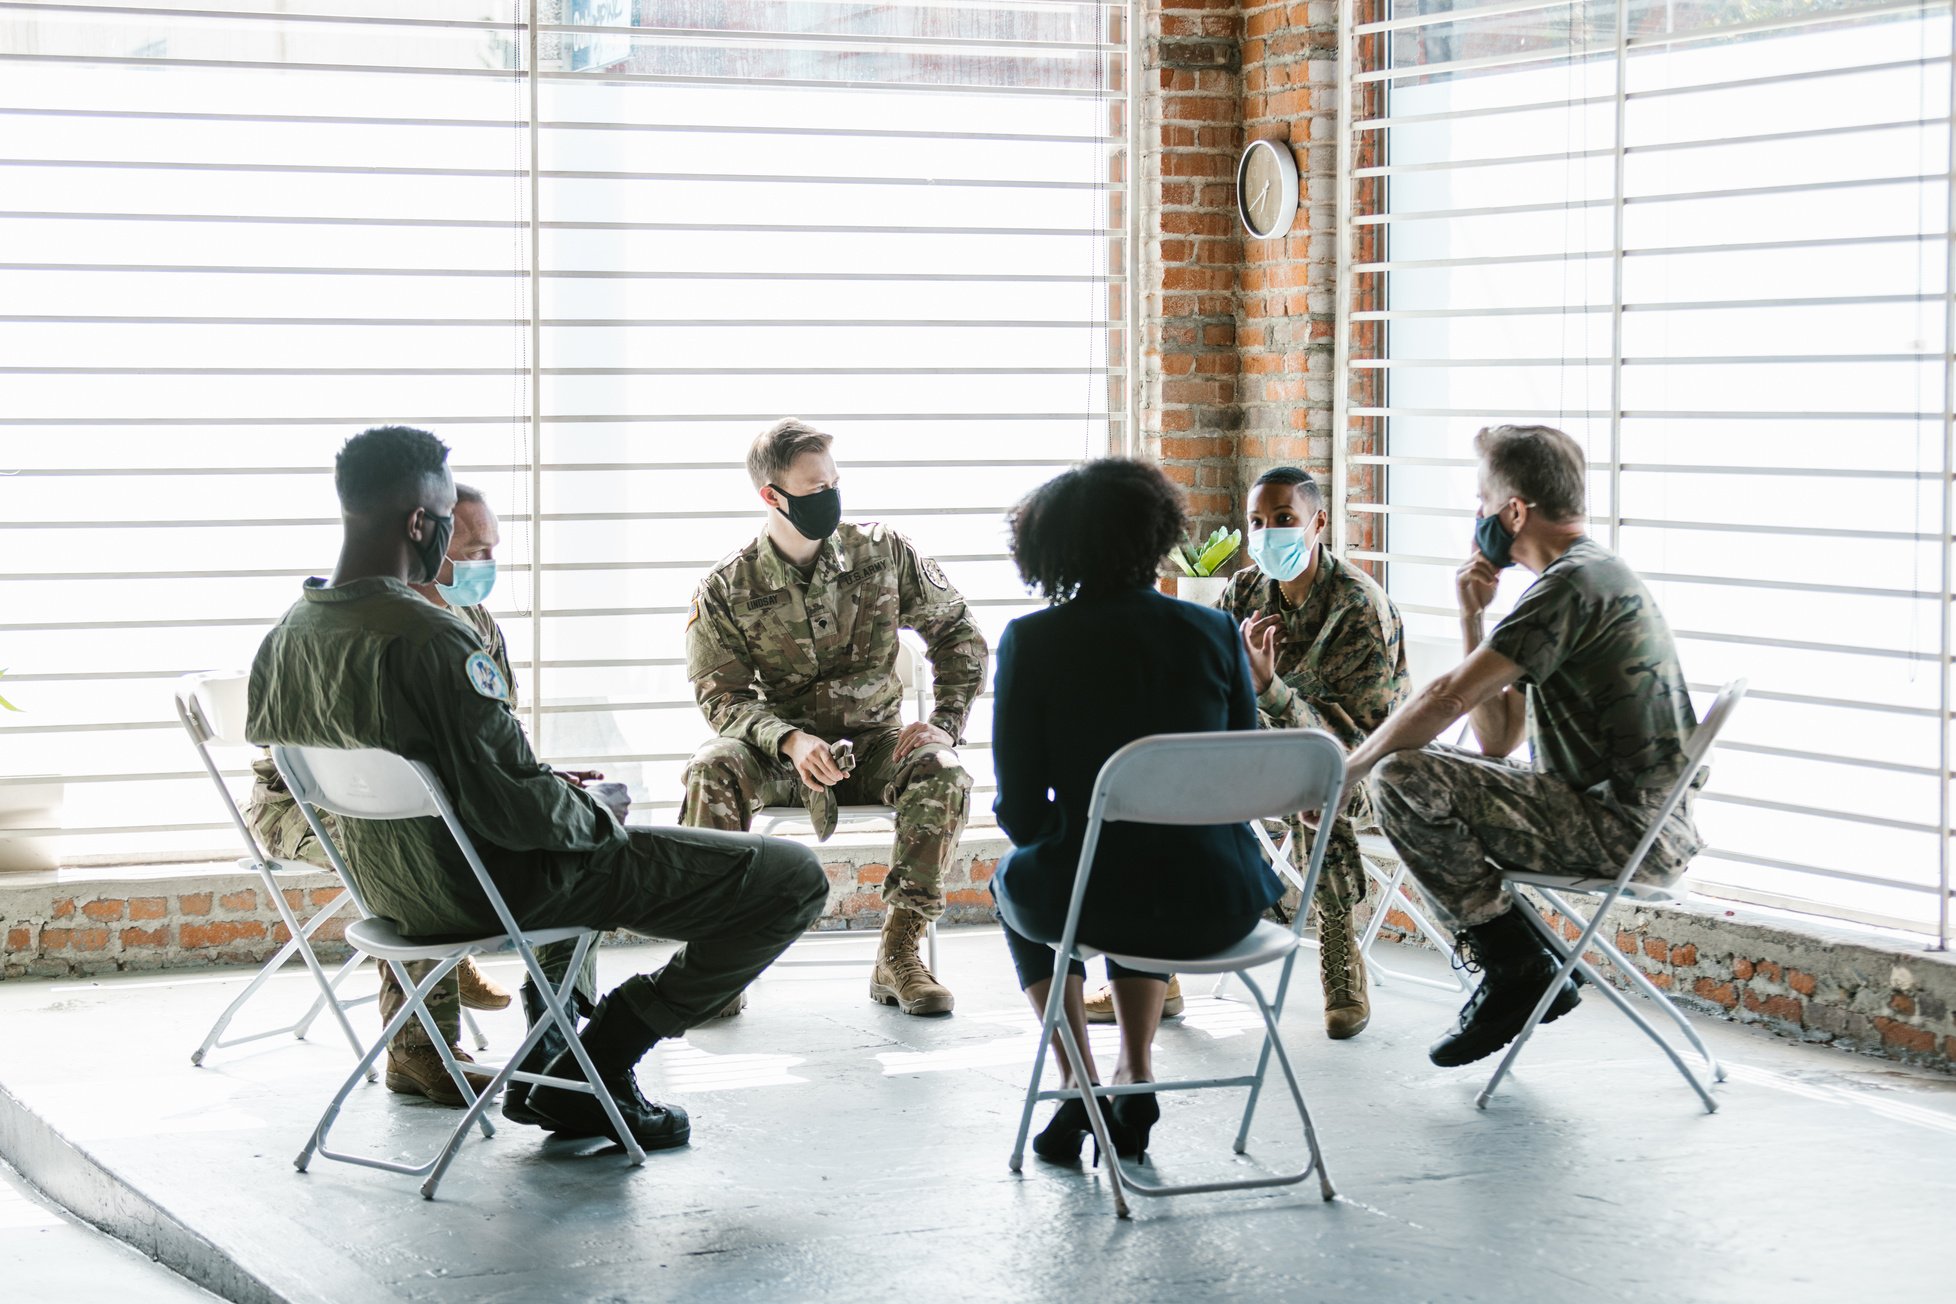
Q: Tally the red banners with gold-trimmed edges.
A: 0